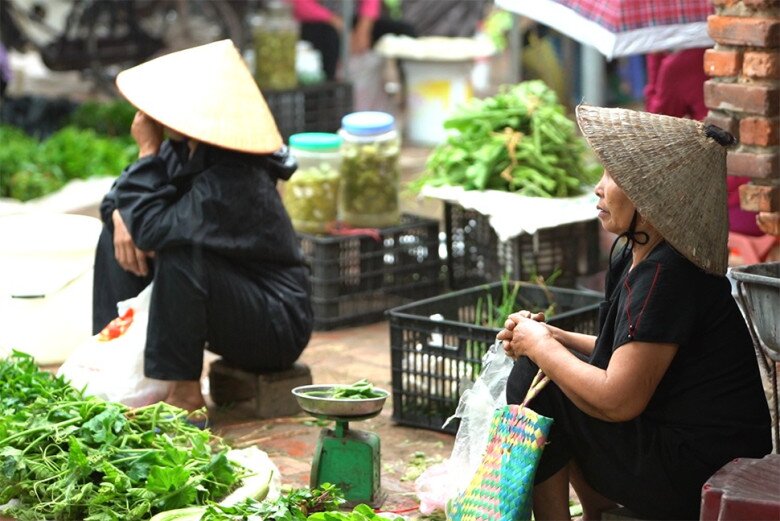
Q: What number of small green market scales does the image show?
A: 1